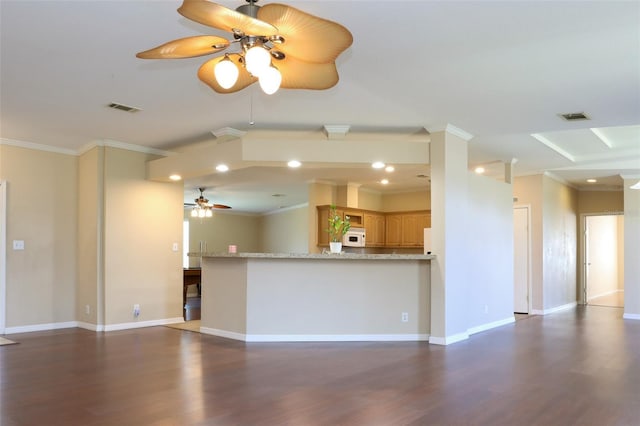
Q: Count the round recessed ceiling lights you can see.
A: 8